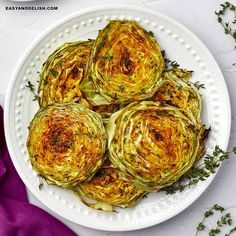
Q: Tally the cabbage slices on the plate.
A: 6